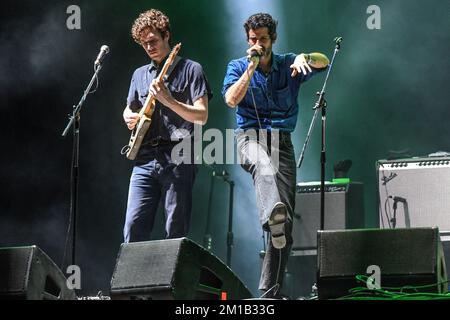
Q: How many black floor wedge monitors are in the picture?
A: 3